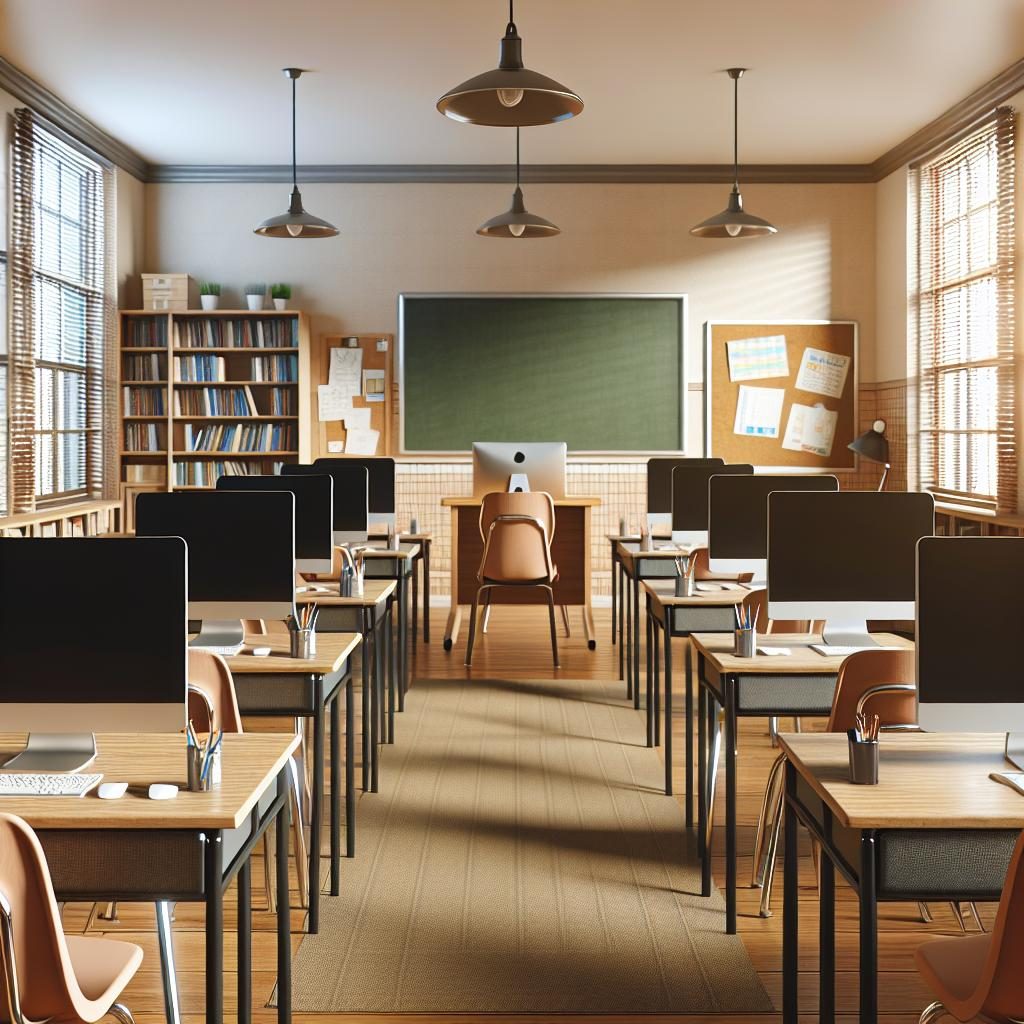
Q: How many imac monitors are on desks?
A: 11